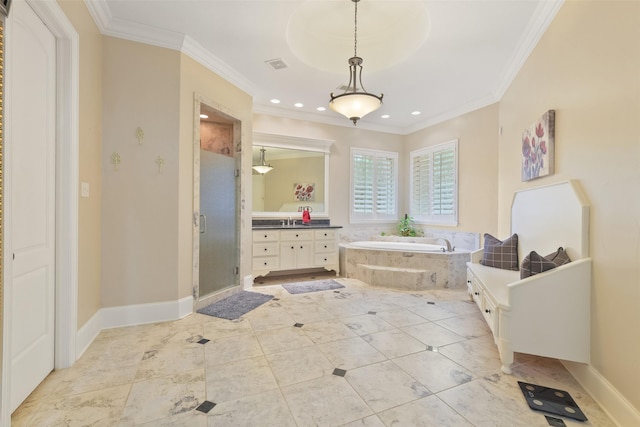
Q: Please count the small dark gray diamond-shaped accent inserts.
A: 10